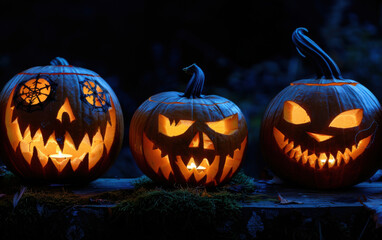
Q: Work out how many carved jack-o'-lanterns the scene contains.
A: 3